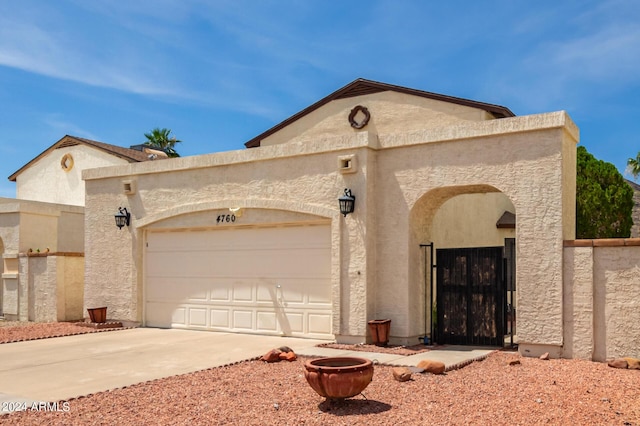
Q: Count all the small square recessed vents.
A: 2